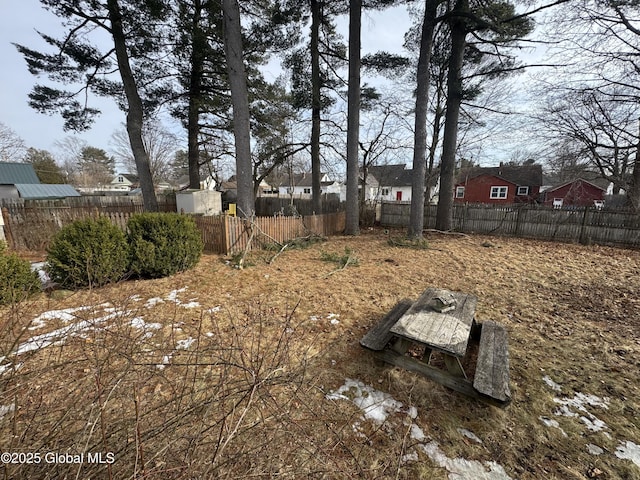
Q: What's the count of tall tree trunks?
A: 7